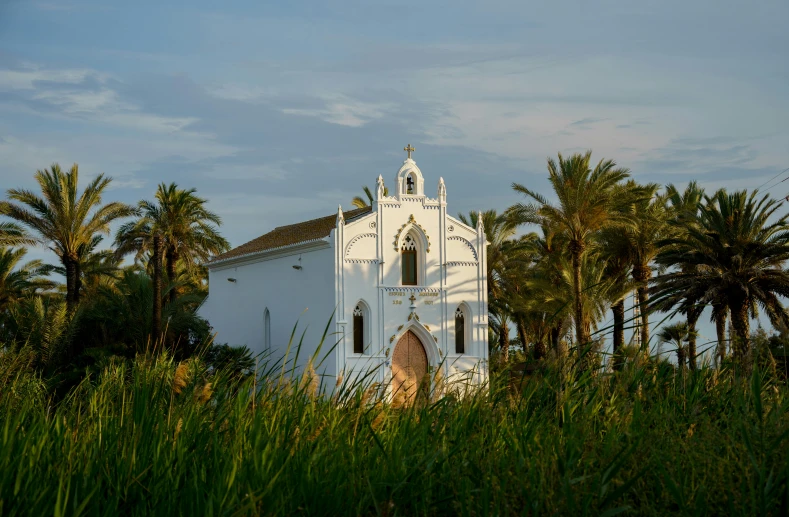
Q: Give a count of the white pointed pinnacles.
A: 4